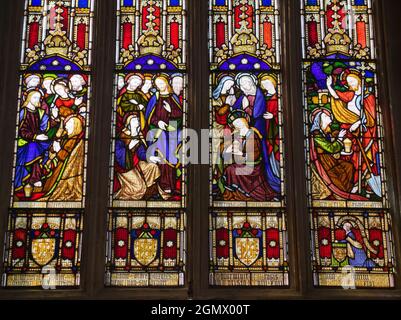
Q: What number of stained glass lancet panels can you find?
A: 4